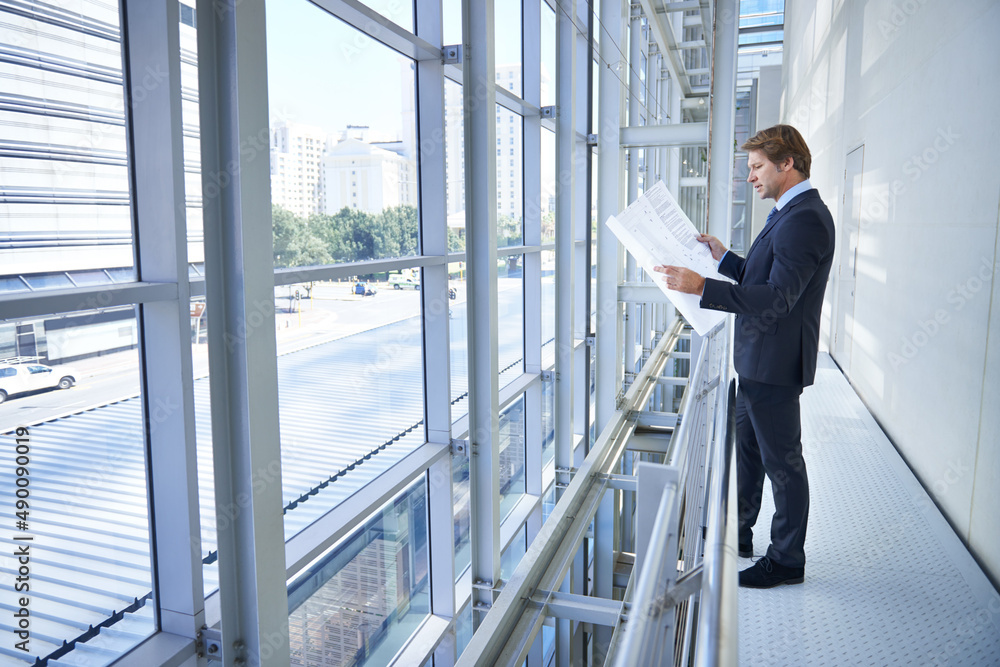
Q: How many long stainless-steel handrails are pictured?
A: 2